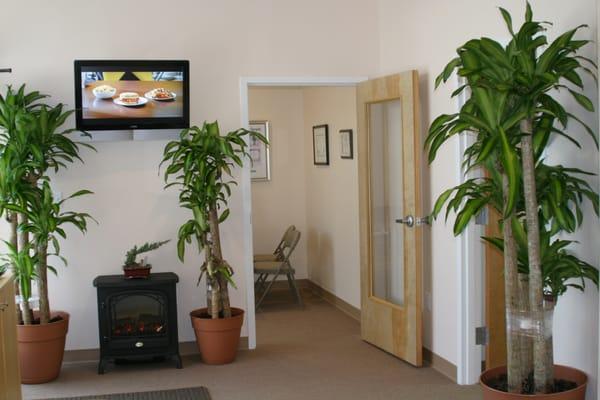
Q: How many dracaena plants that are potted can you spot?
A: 3